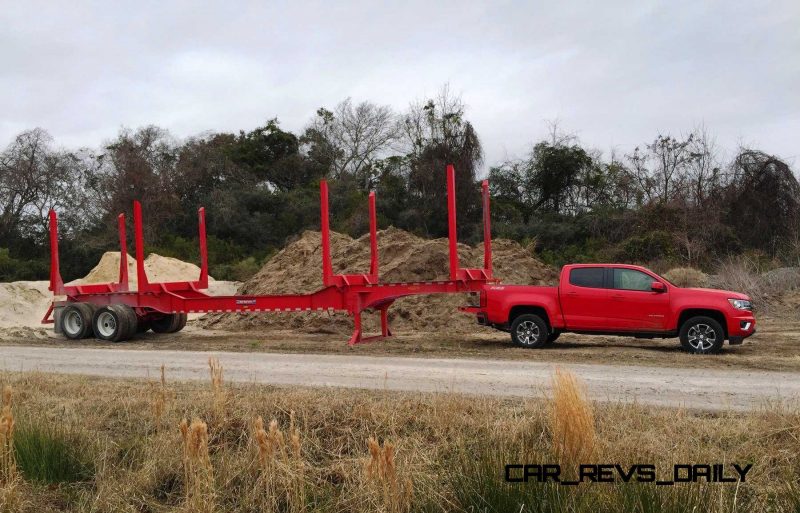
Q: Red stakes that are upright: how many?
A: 8